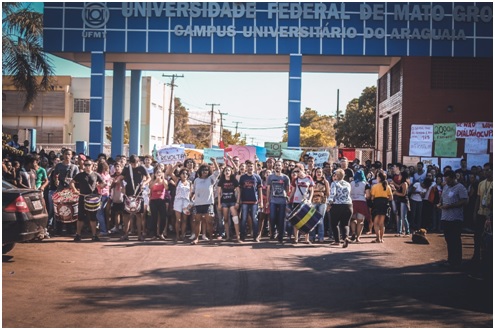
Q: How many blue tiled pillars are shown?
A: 2